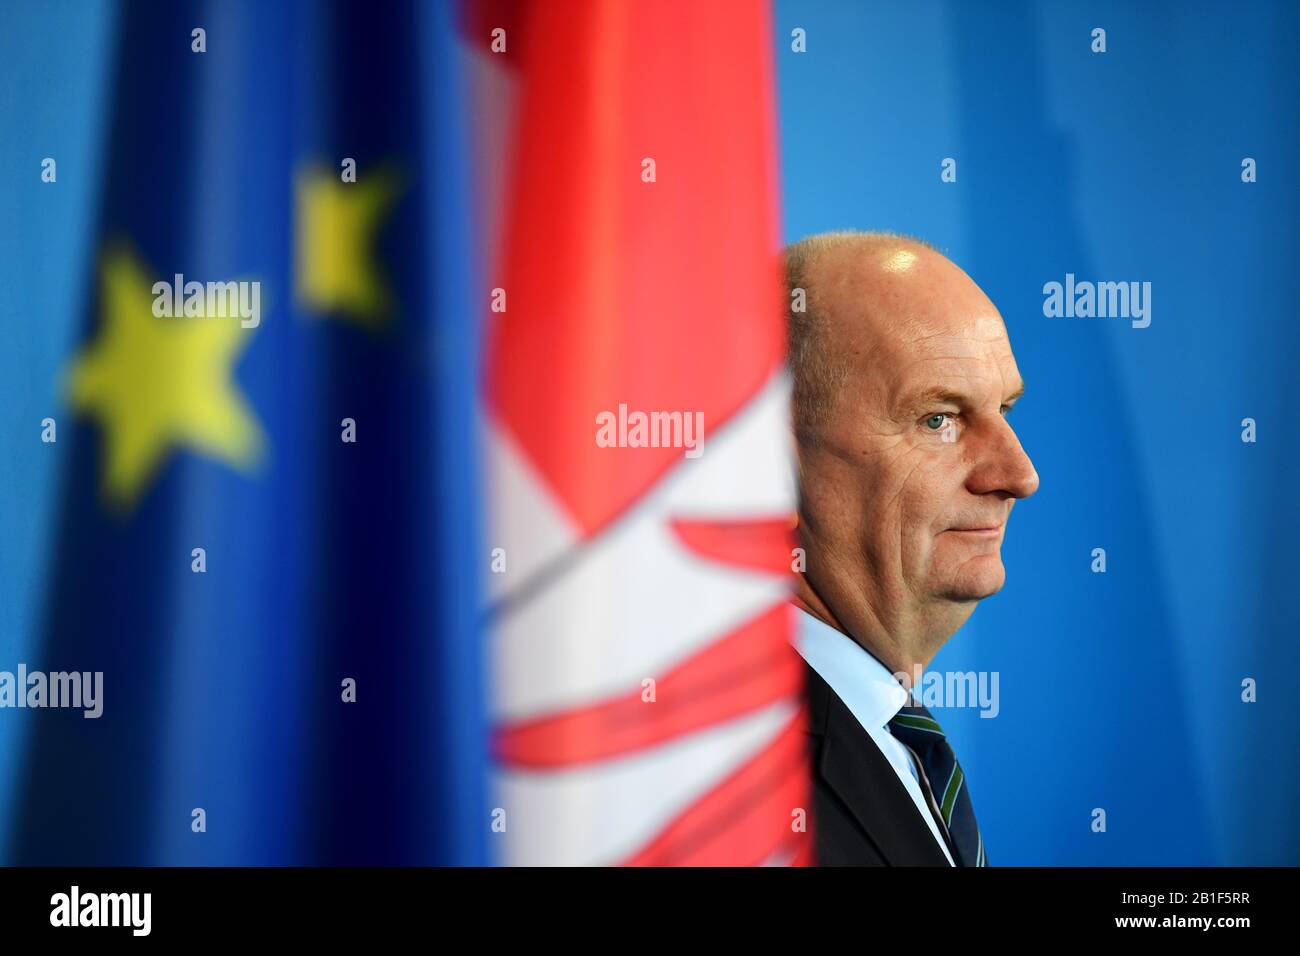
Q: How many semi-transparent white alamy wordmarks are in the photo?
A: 5